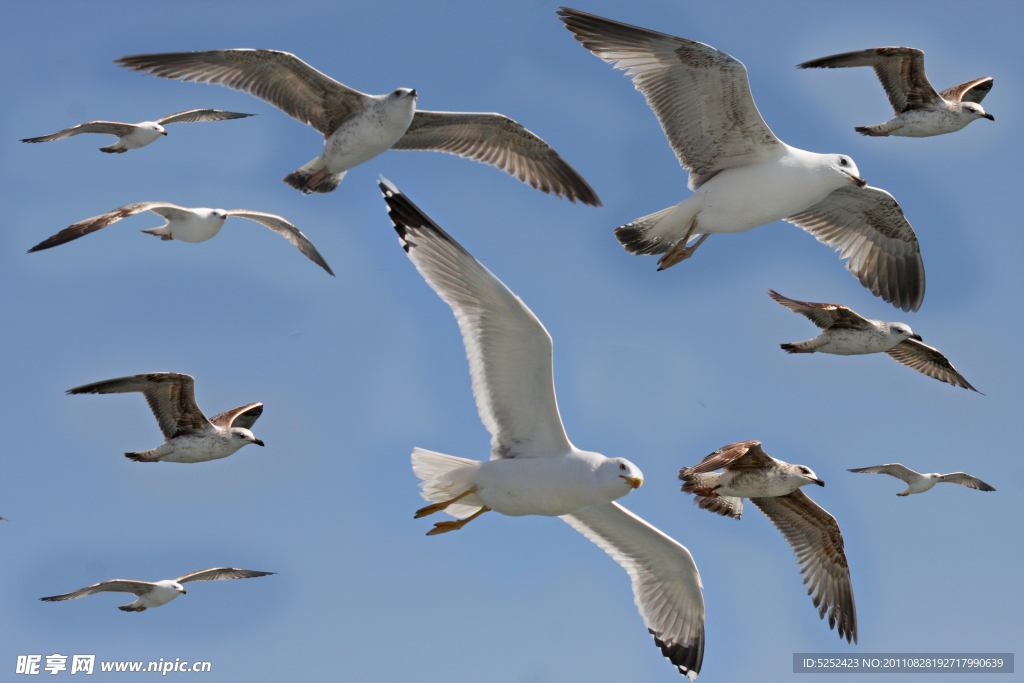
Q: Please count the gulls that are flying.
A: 11